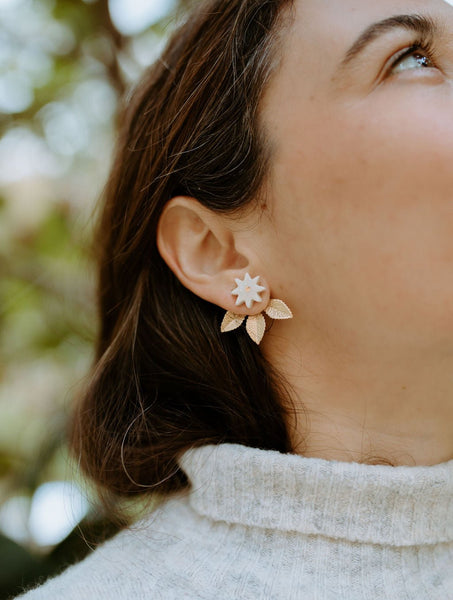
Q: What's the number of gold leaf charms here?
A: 3